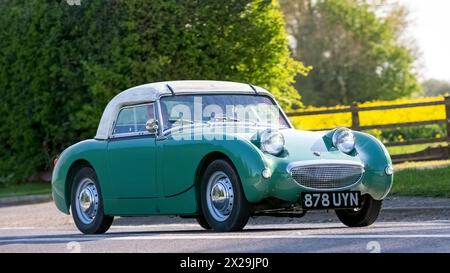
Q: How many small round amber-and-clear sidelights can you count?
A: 2